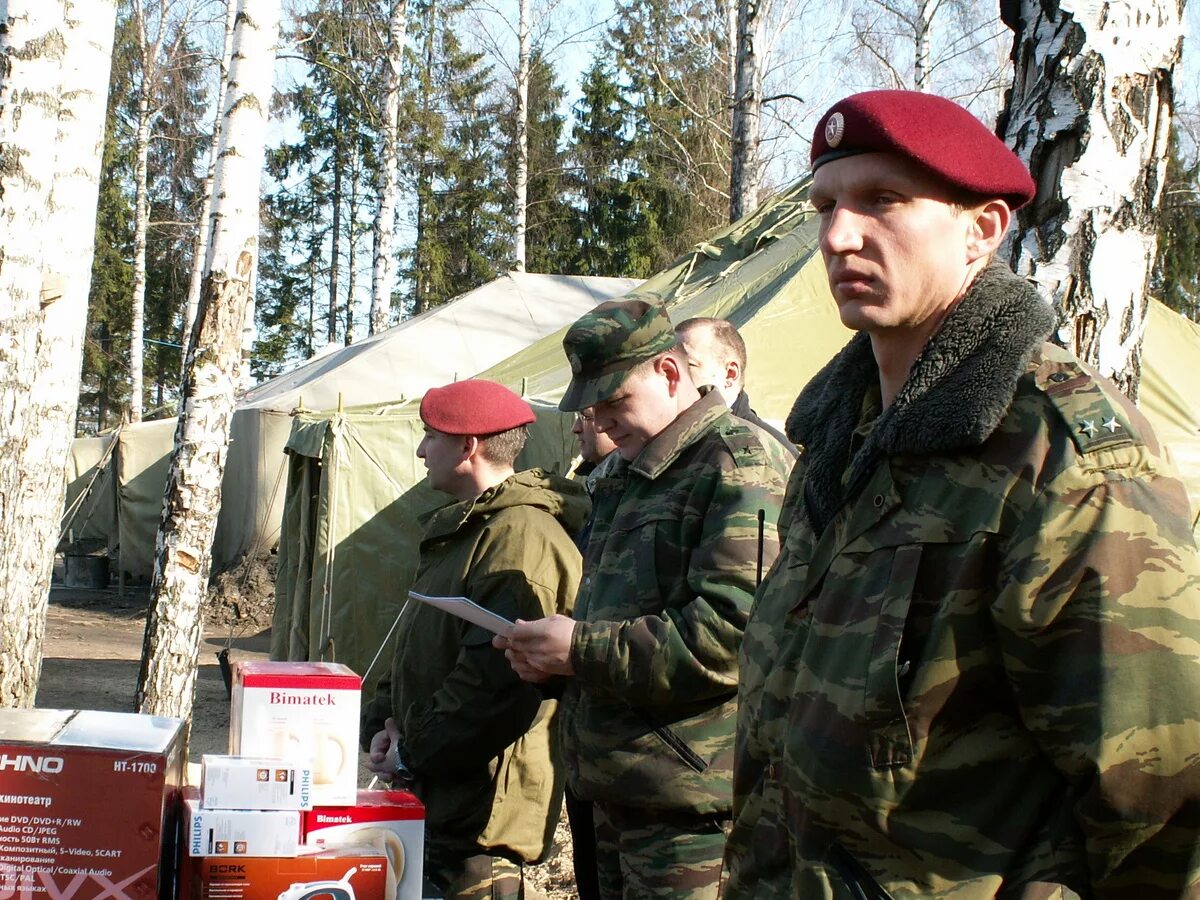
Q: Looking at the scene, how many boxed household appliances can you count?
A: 6